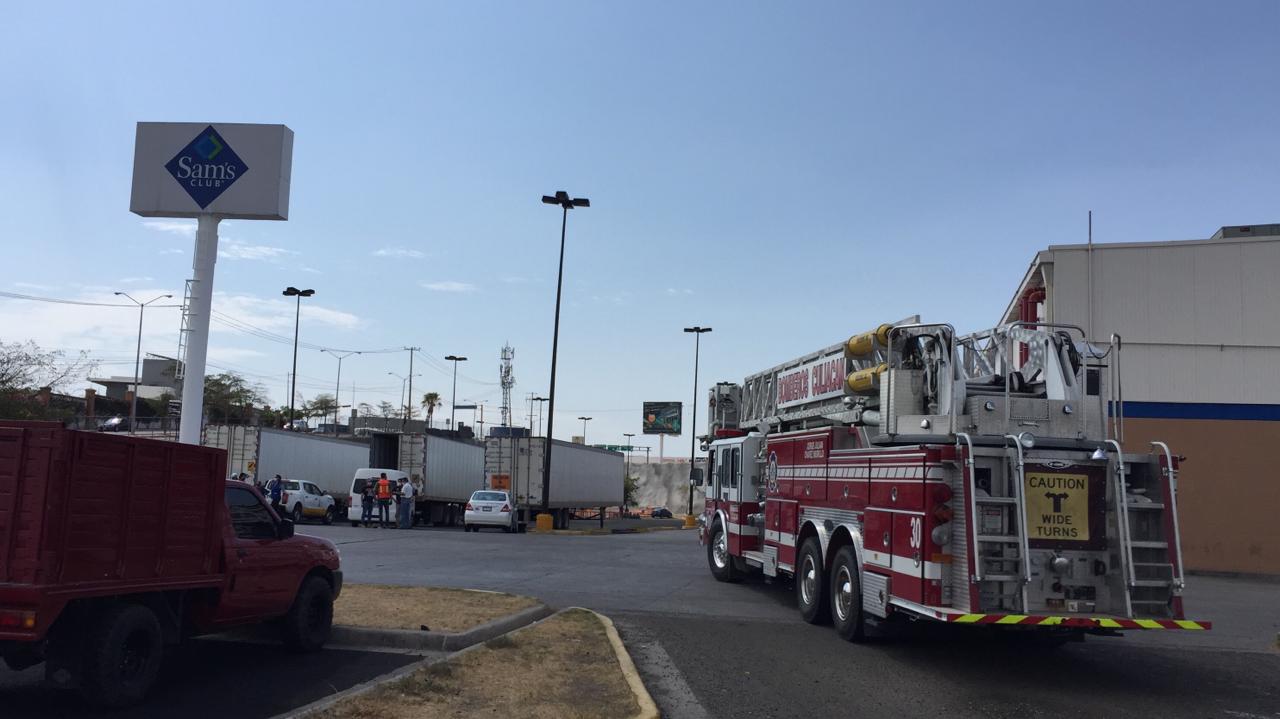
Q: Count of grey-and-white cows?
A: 0